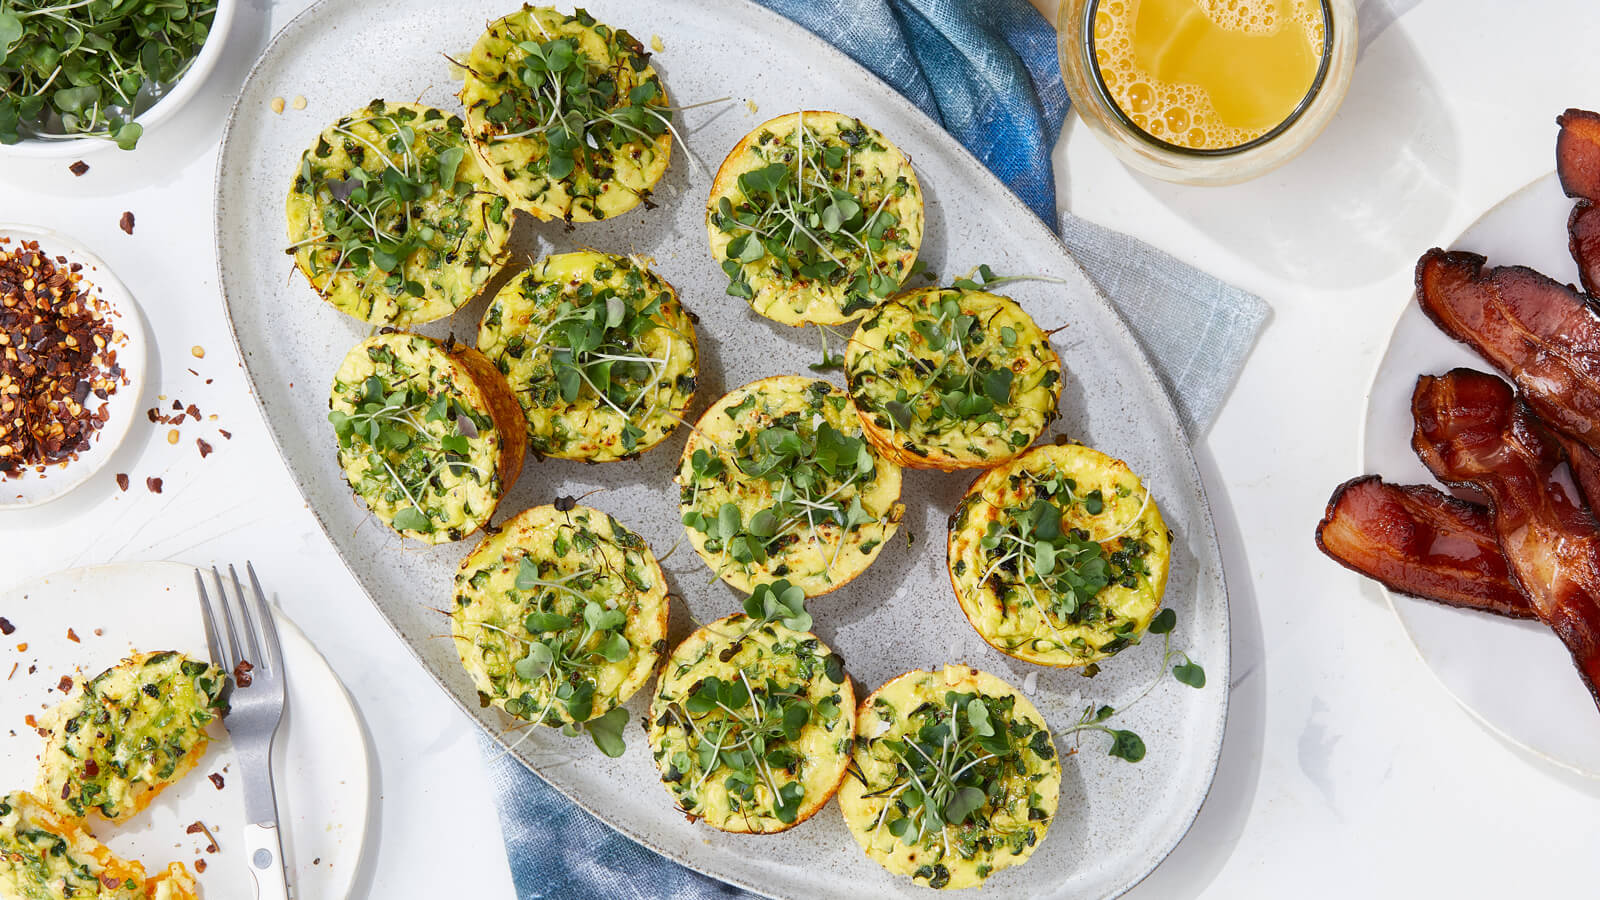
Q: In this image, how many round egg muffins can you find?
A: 11